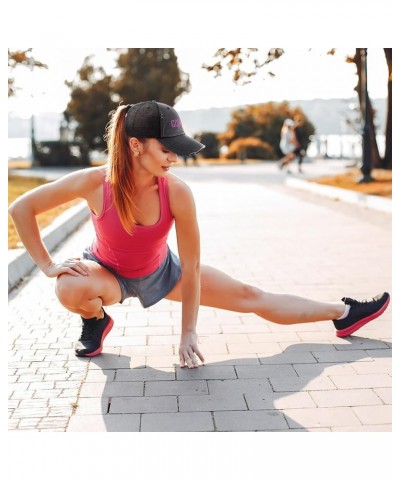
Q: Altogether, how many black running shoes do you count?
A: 2